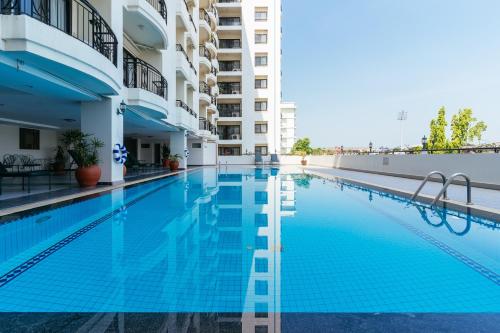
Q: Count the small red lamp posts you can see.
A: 0